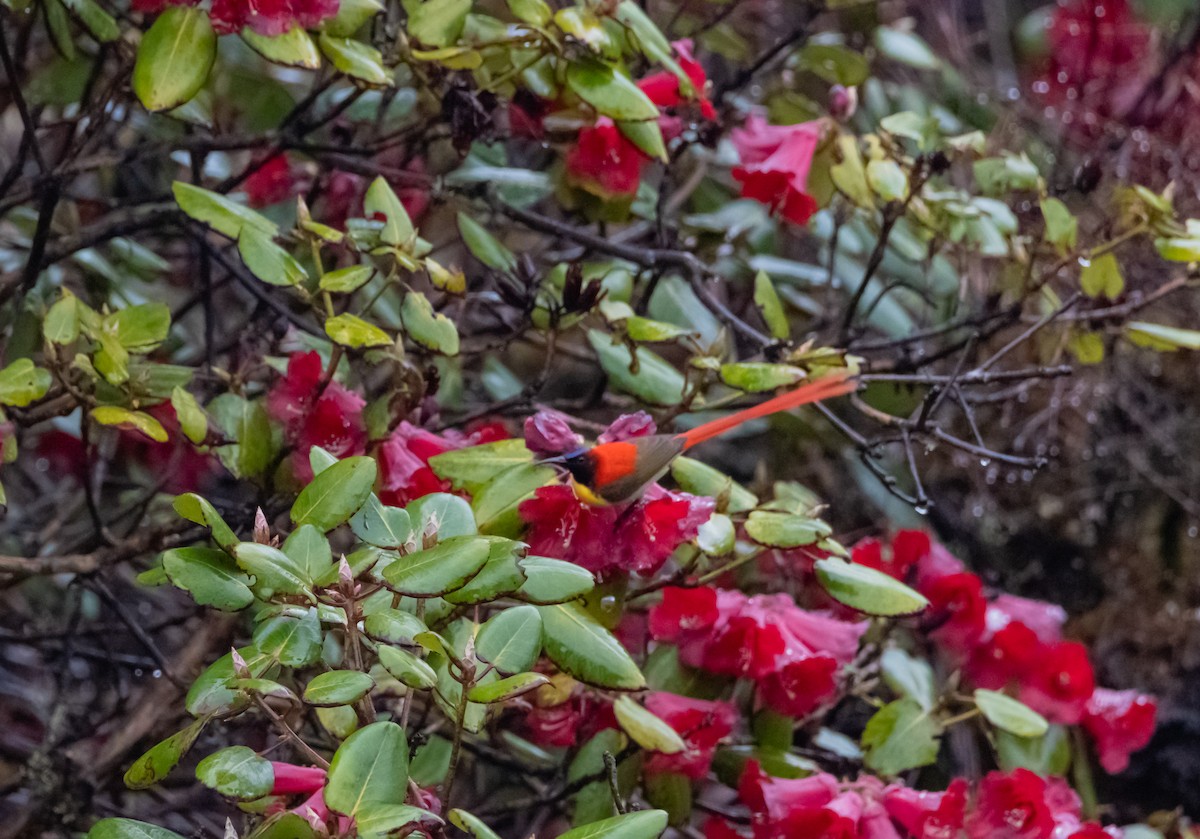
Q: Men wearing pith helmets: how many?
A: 0